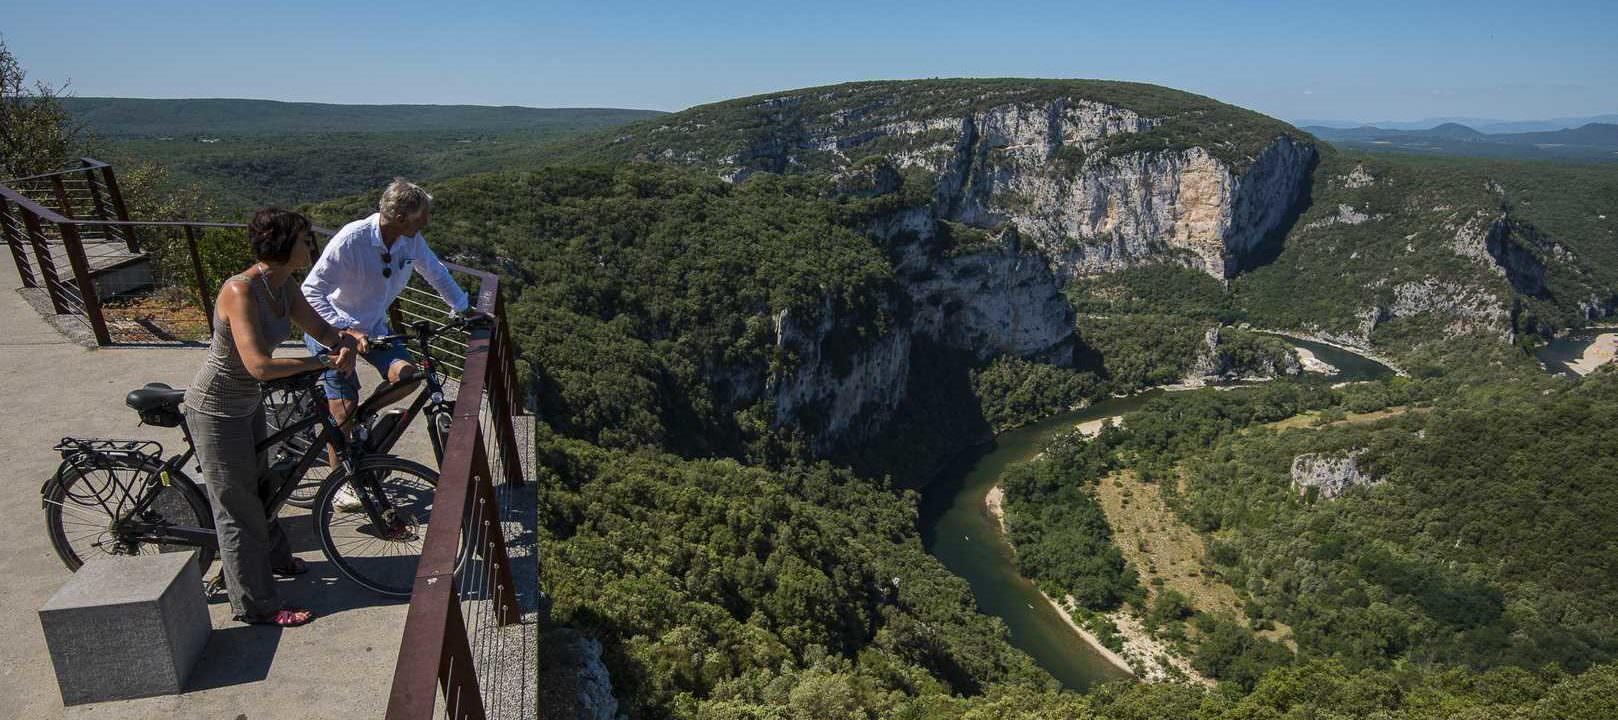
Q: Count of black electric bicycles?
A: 2